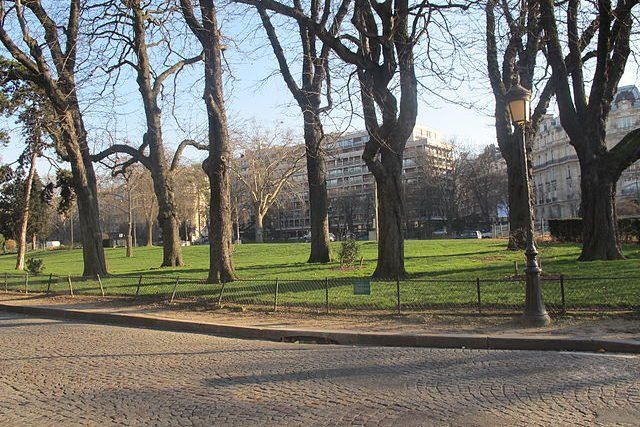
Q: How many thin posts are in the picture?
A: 13